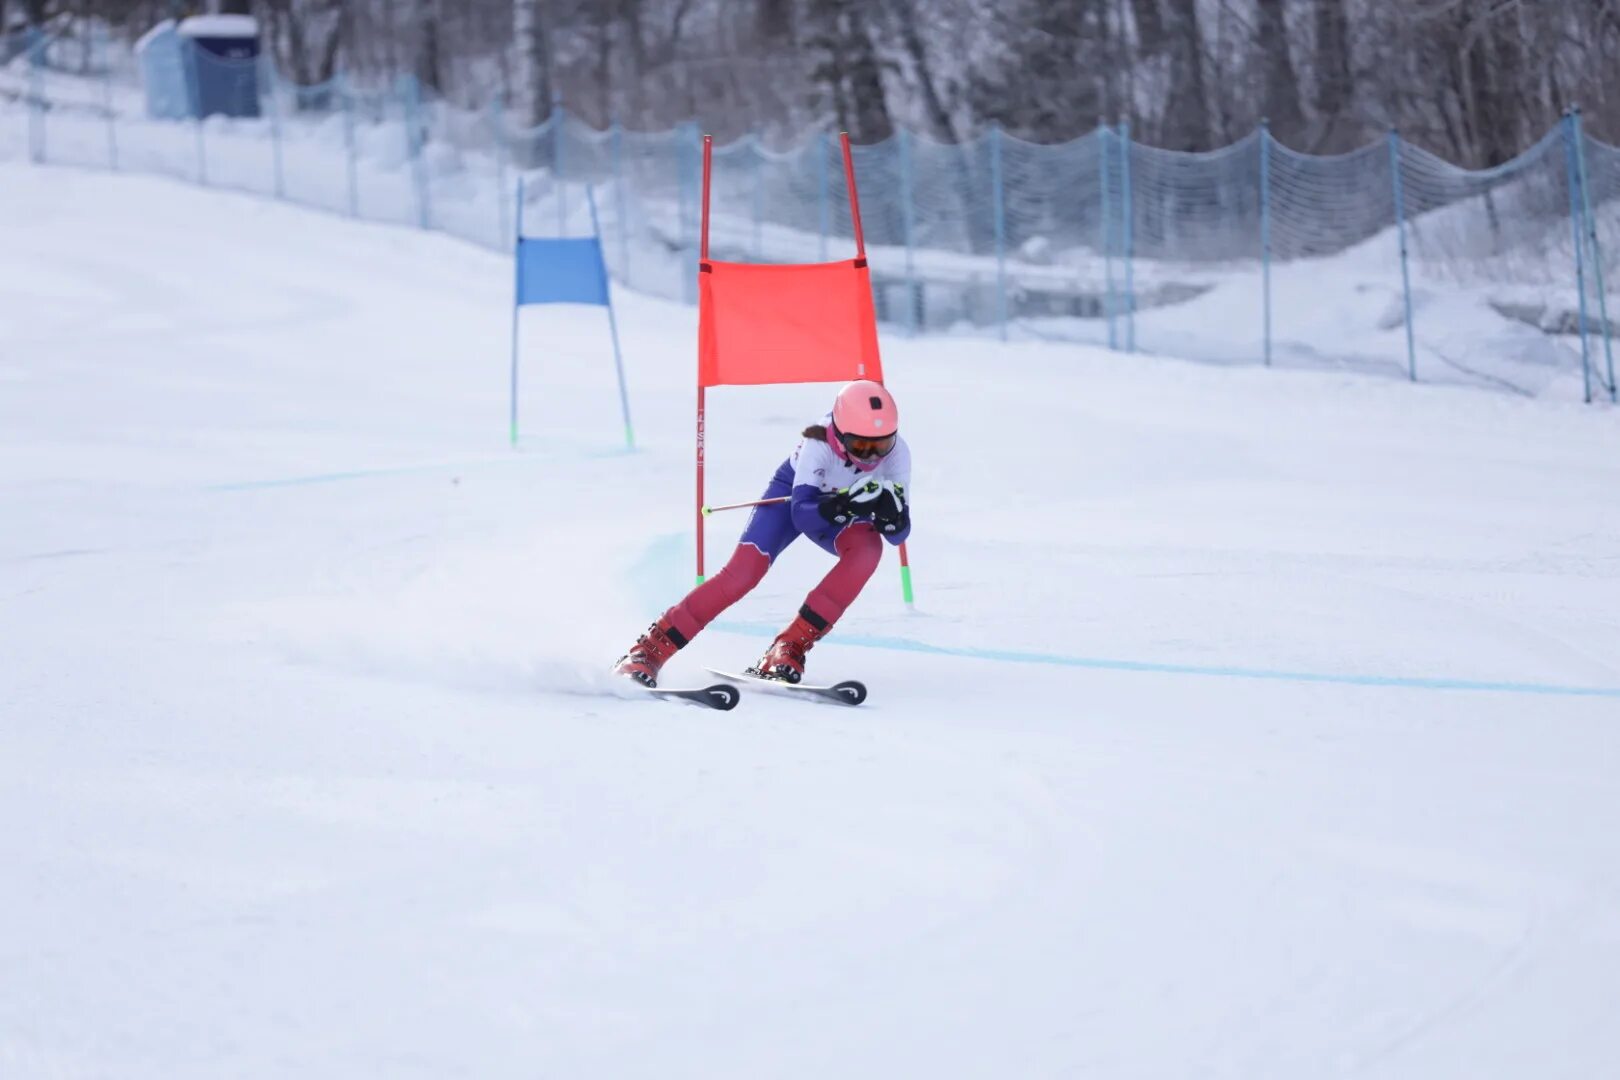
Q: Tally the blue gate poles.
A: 2